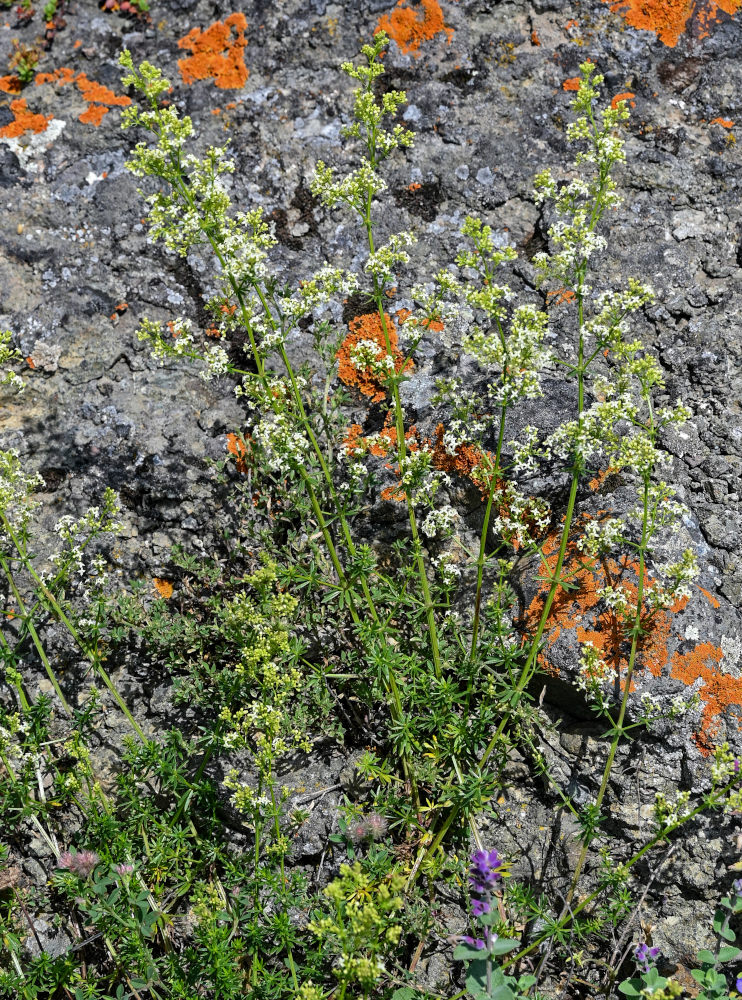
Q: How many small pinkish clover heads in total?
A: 5